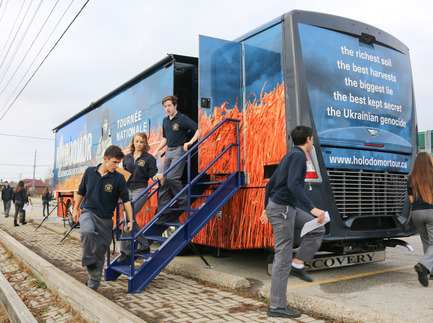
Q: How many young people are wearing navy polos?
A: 5